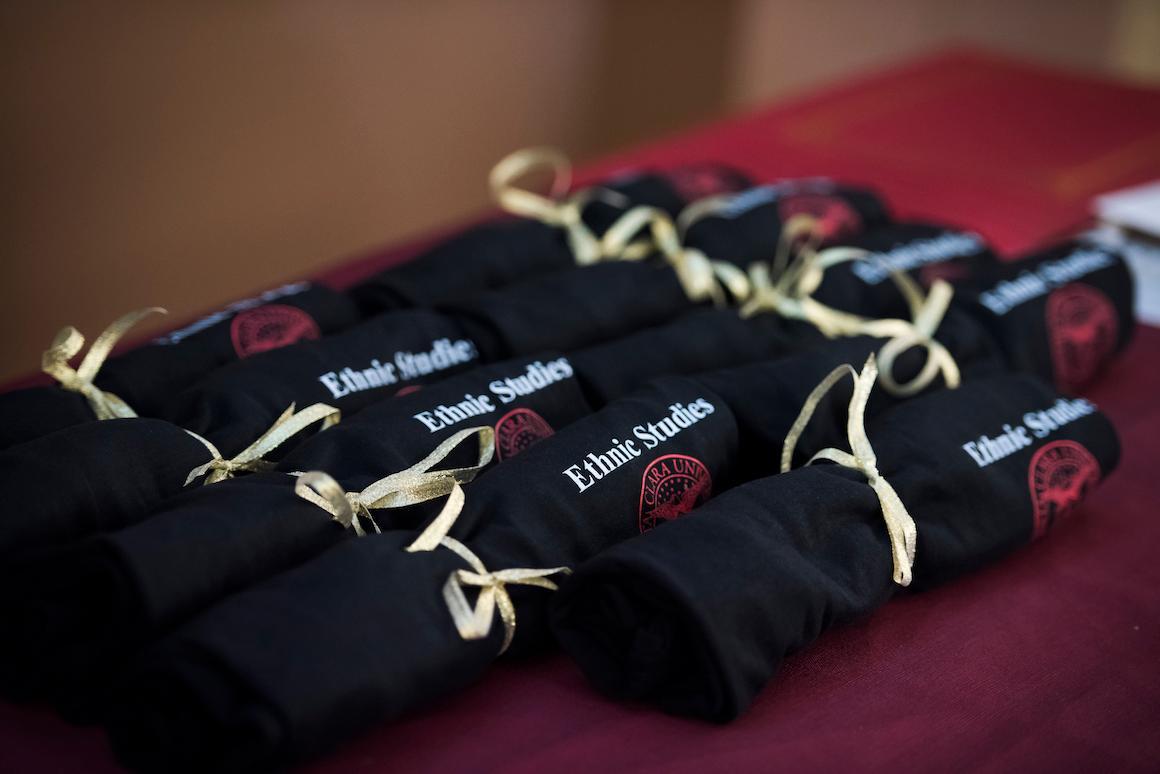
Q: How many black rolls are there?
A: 9